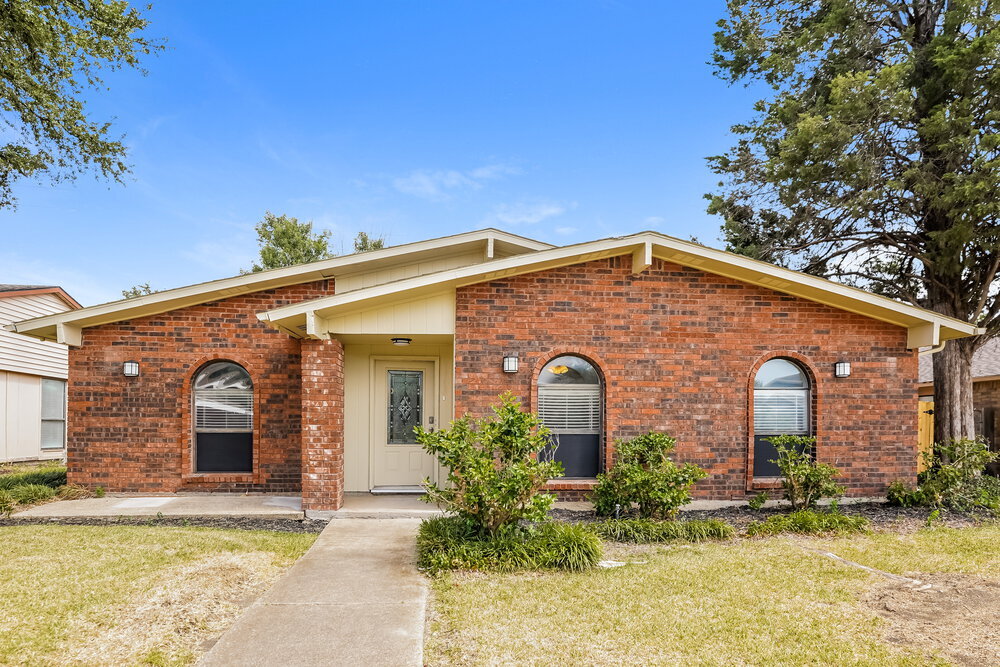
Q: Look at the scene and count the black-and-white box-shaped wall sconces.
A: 3